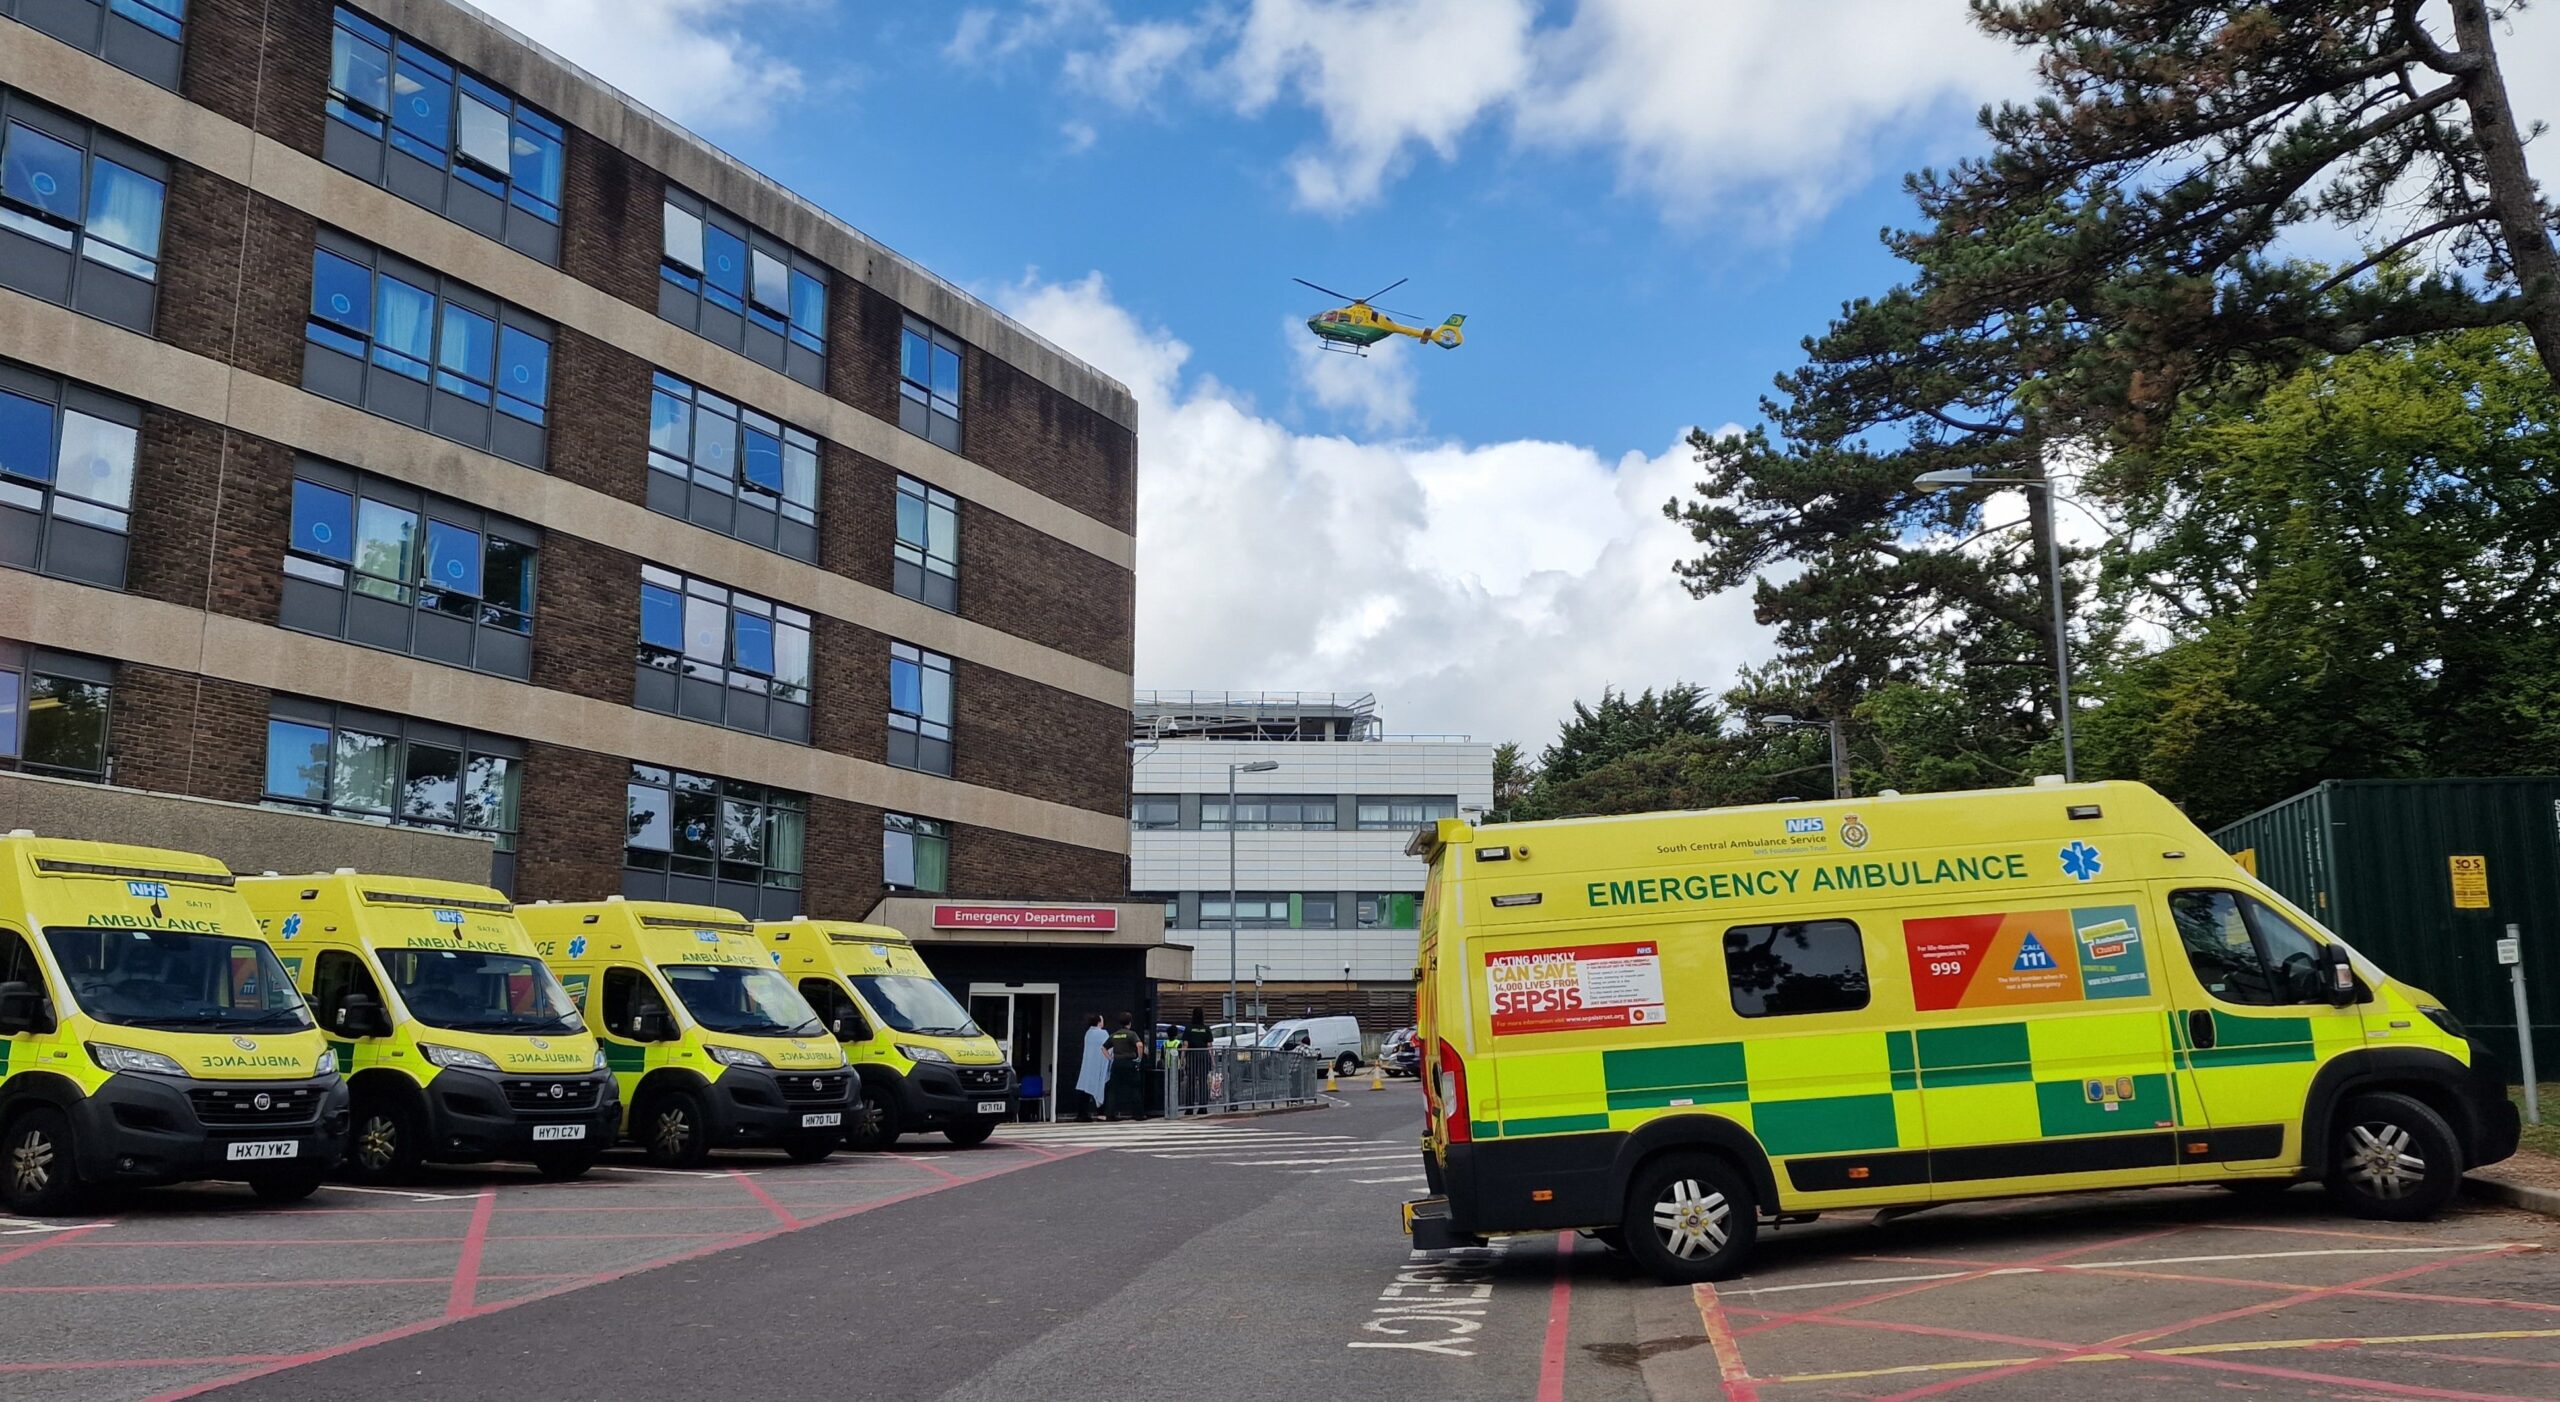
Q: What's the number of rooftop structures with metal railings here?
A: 1